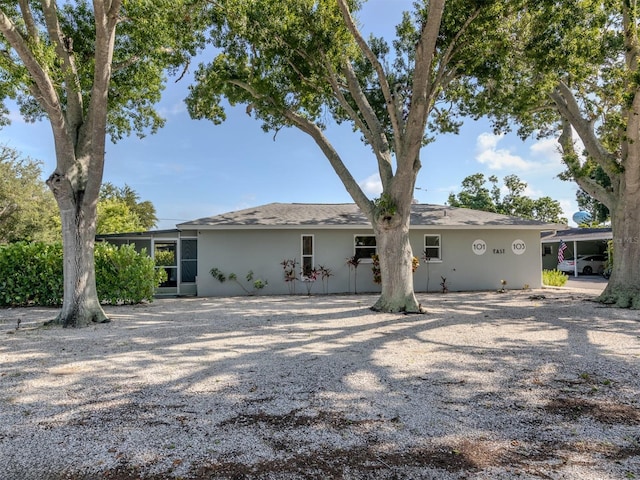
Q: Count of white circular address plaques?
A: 2